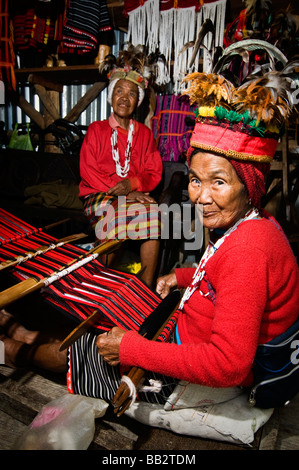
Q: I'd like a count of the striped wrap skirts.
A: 2